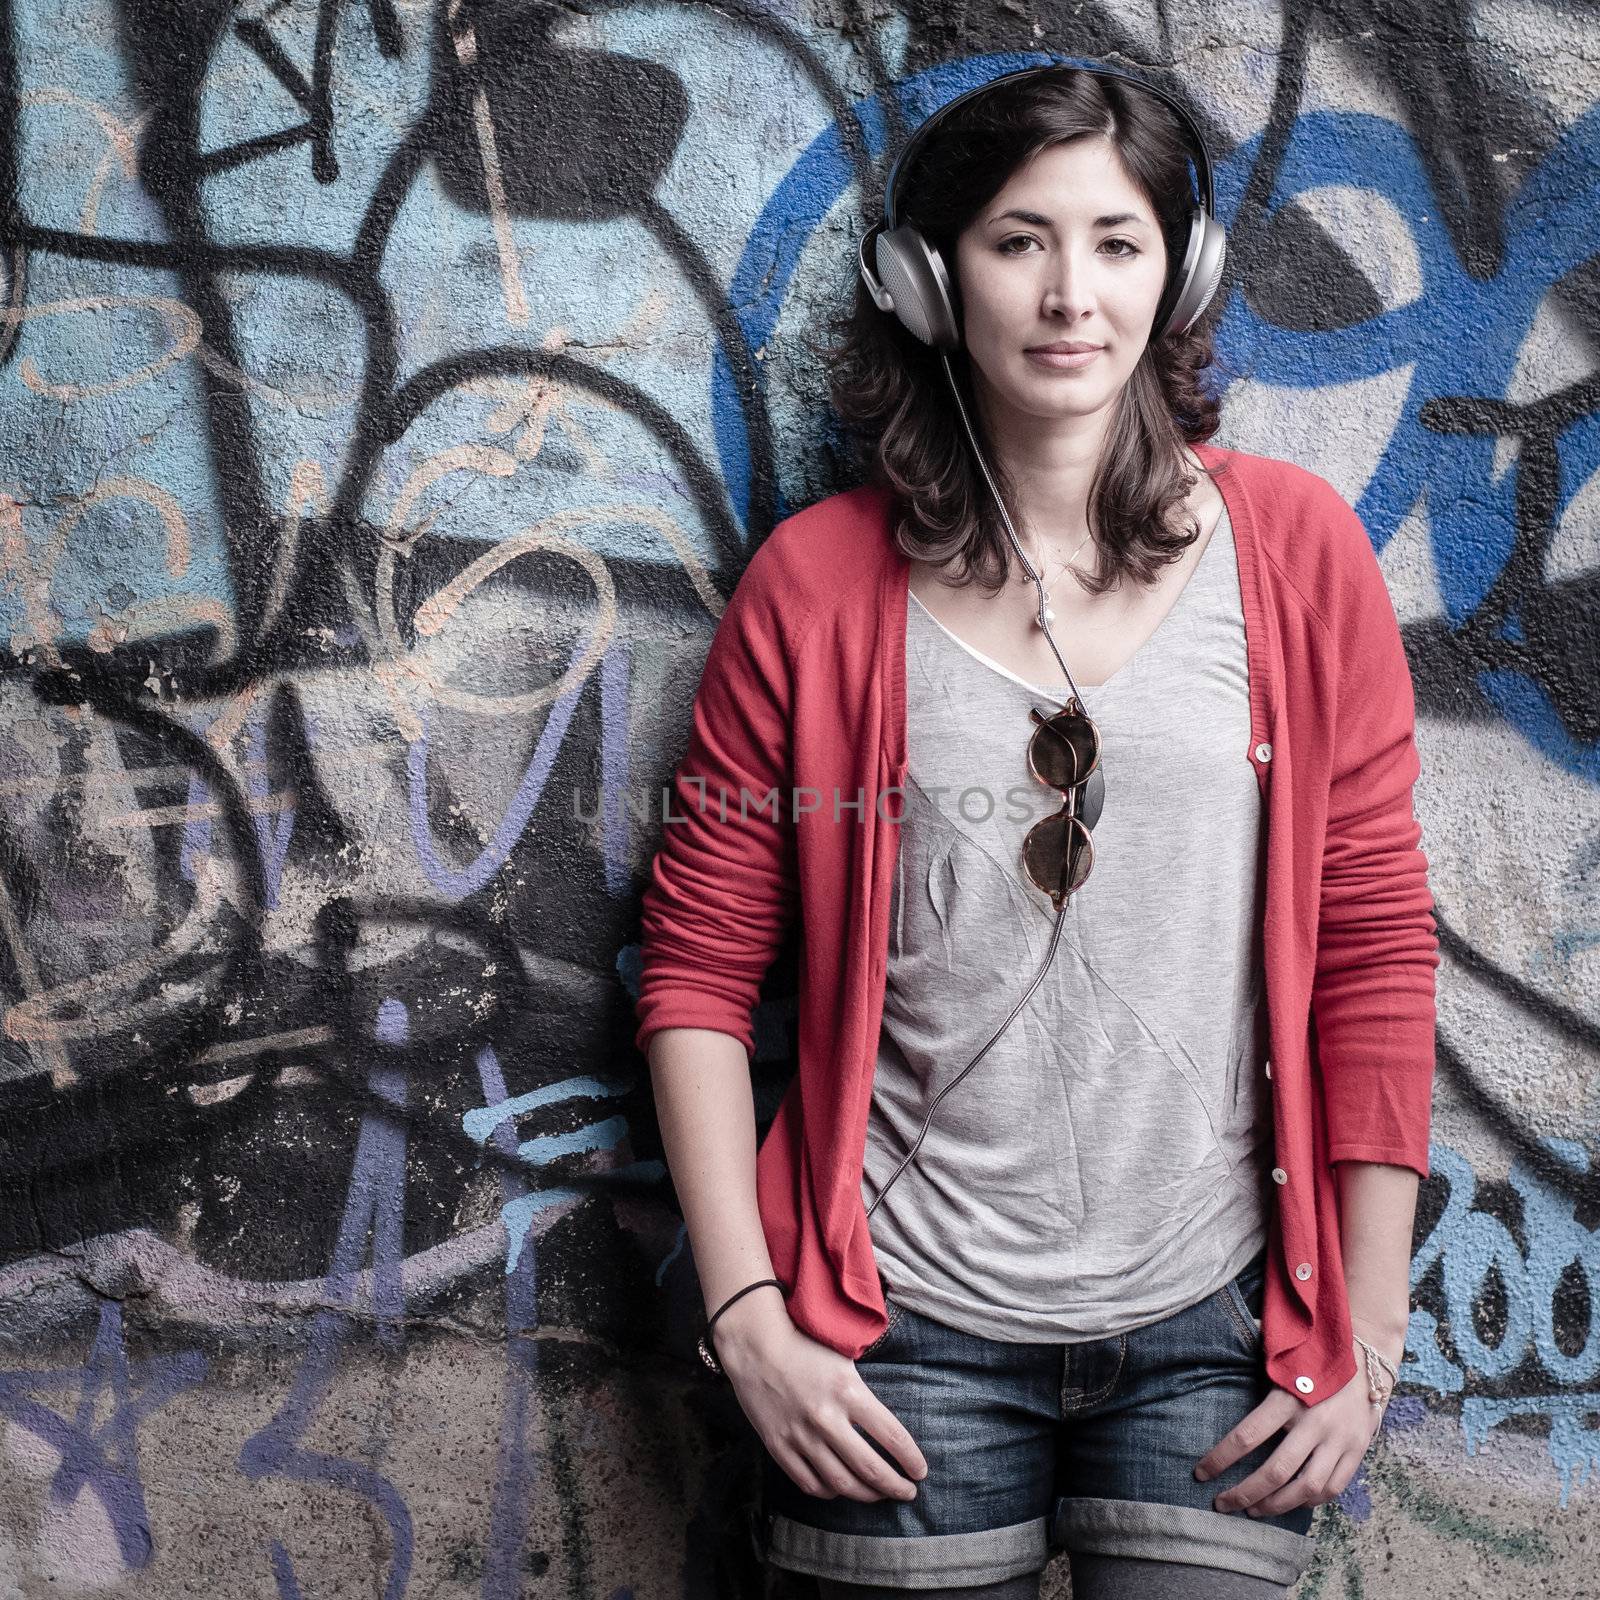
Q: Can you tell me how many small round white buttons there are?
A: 5